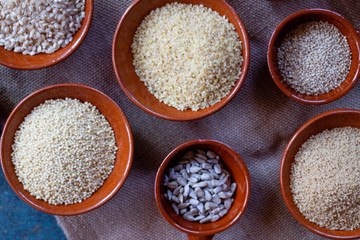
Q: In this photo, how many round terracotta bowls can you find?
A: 6